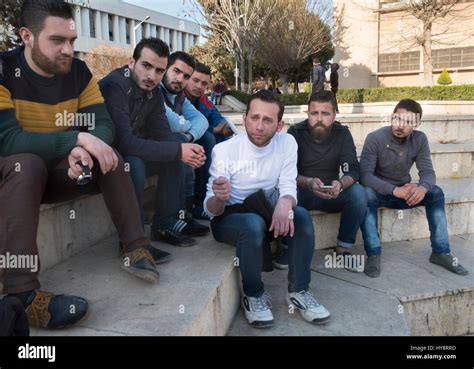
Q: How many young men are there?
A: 7